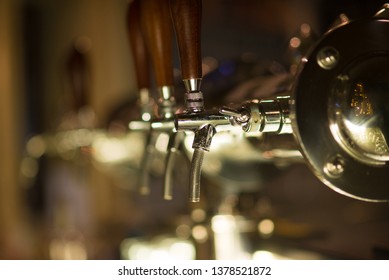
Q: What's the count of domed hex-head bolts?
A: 2